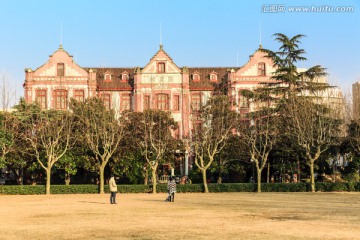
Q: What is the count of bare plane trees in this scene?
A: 6